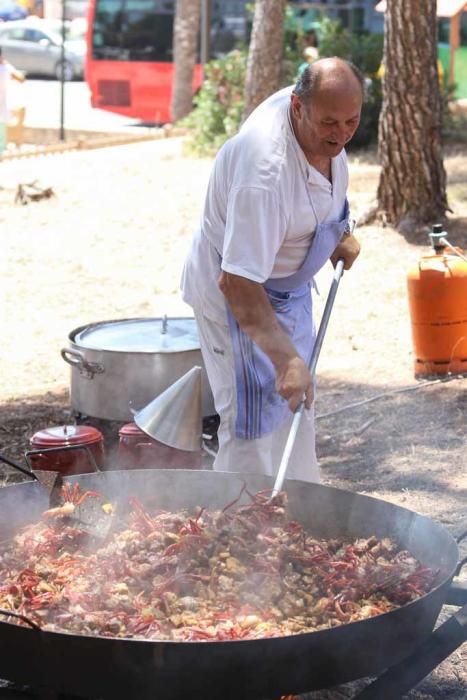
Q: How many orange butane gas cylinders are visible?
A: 1